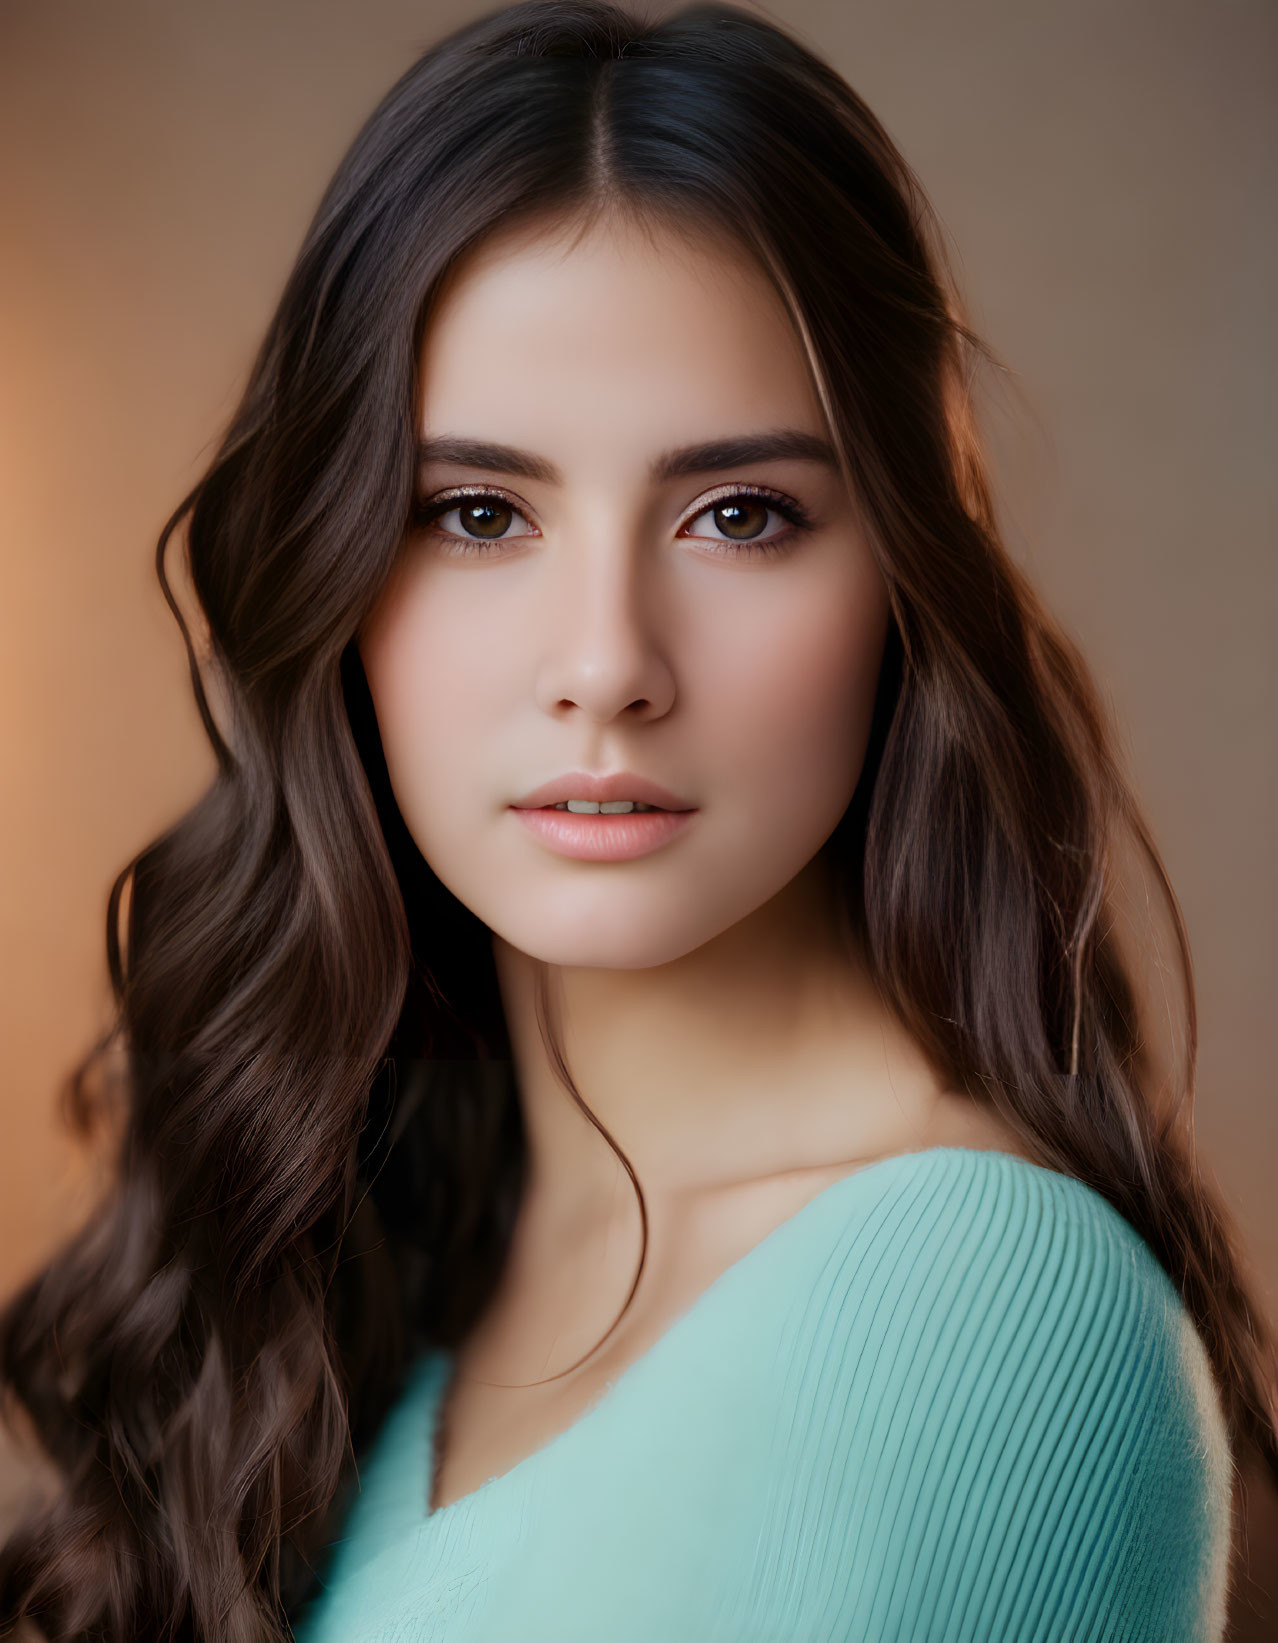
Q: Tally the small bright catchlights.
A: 2